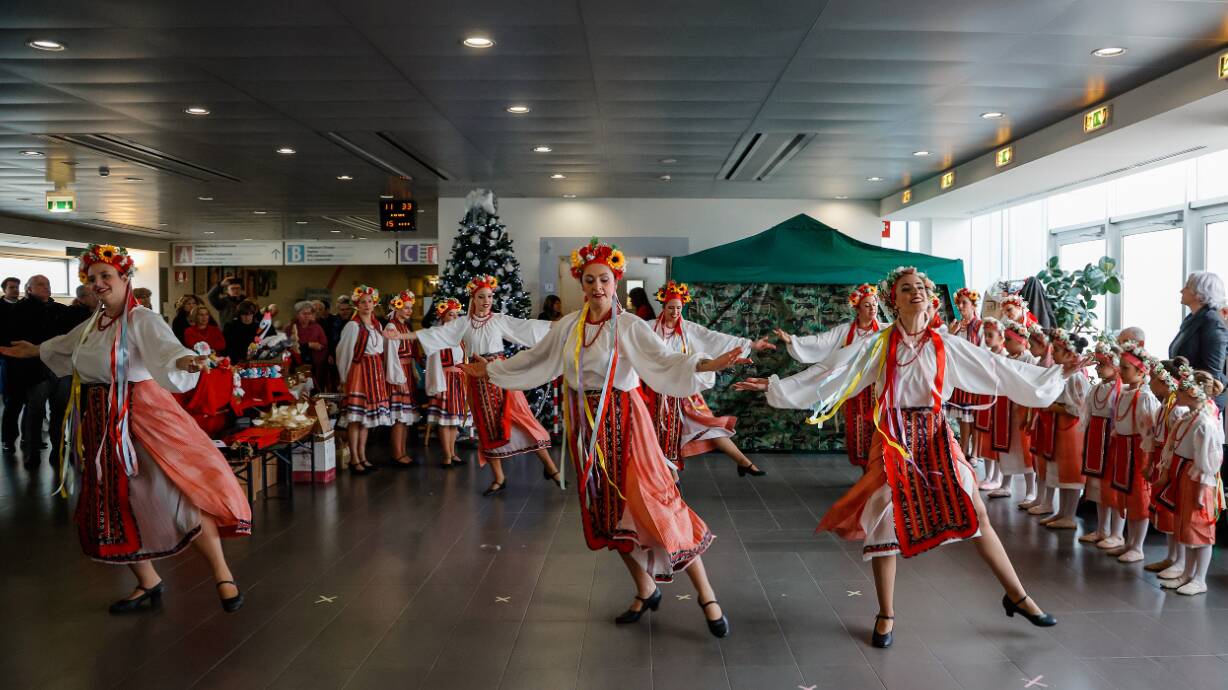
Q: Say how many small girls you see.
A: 8